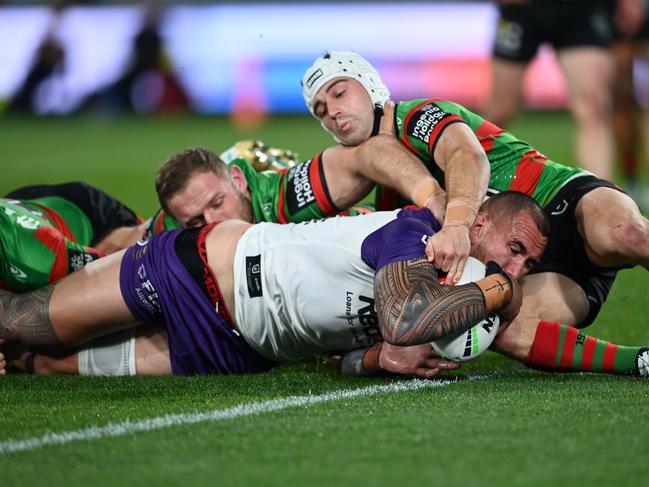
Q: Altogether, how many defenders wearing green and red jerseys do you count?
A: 3